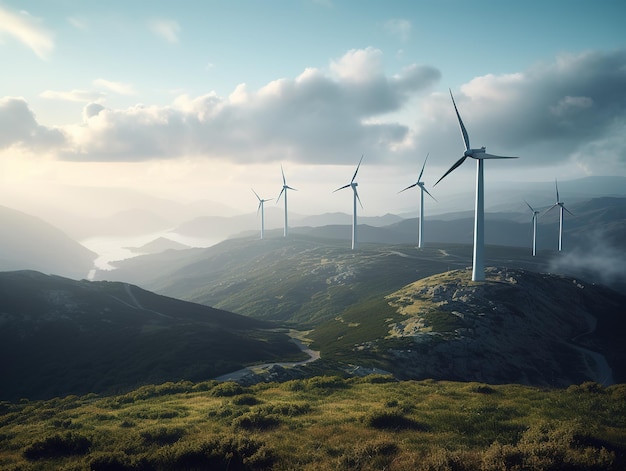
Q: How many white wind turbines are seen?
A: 7